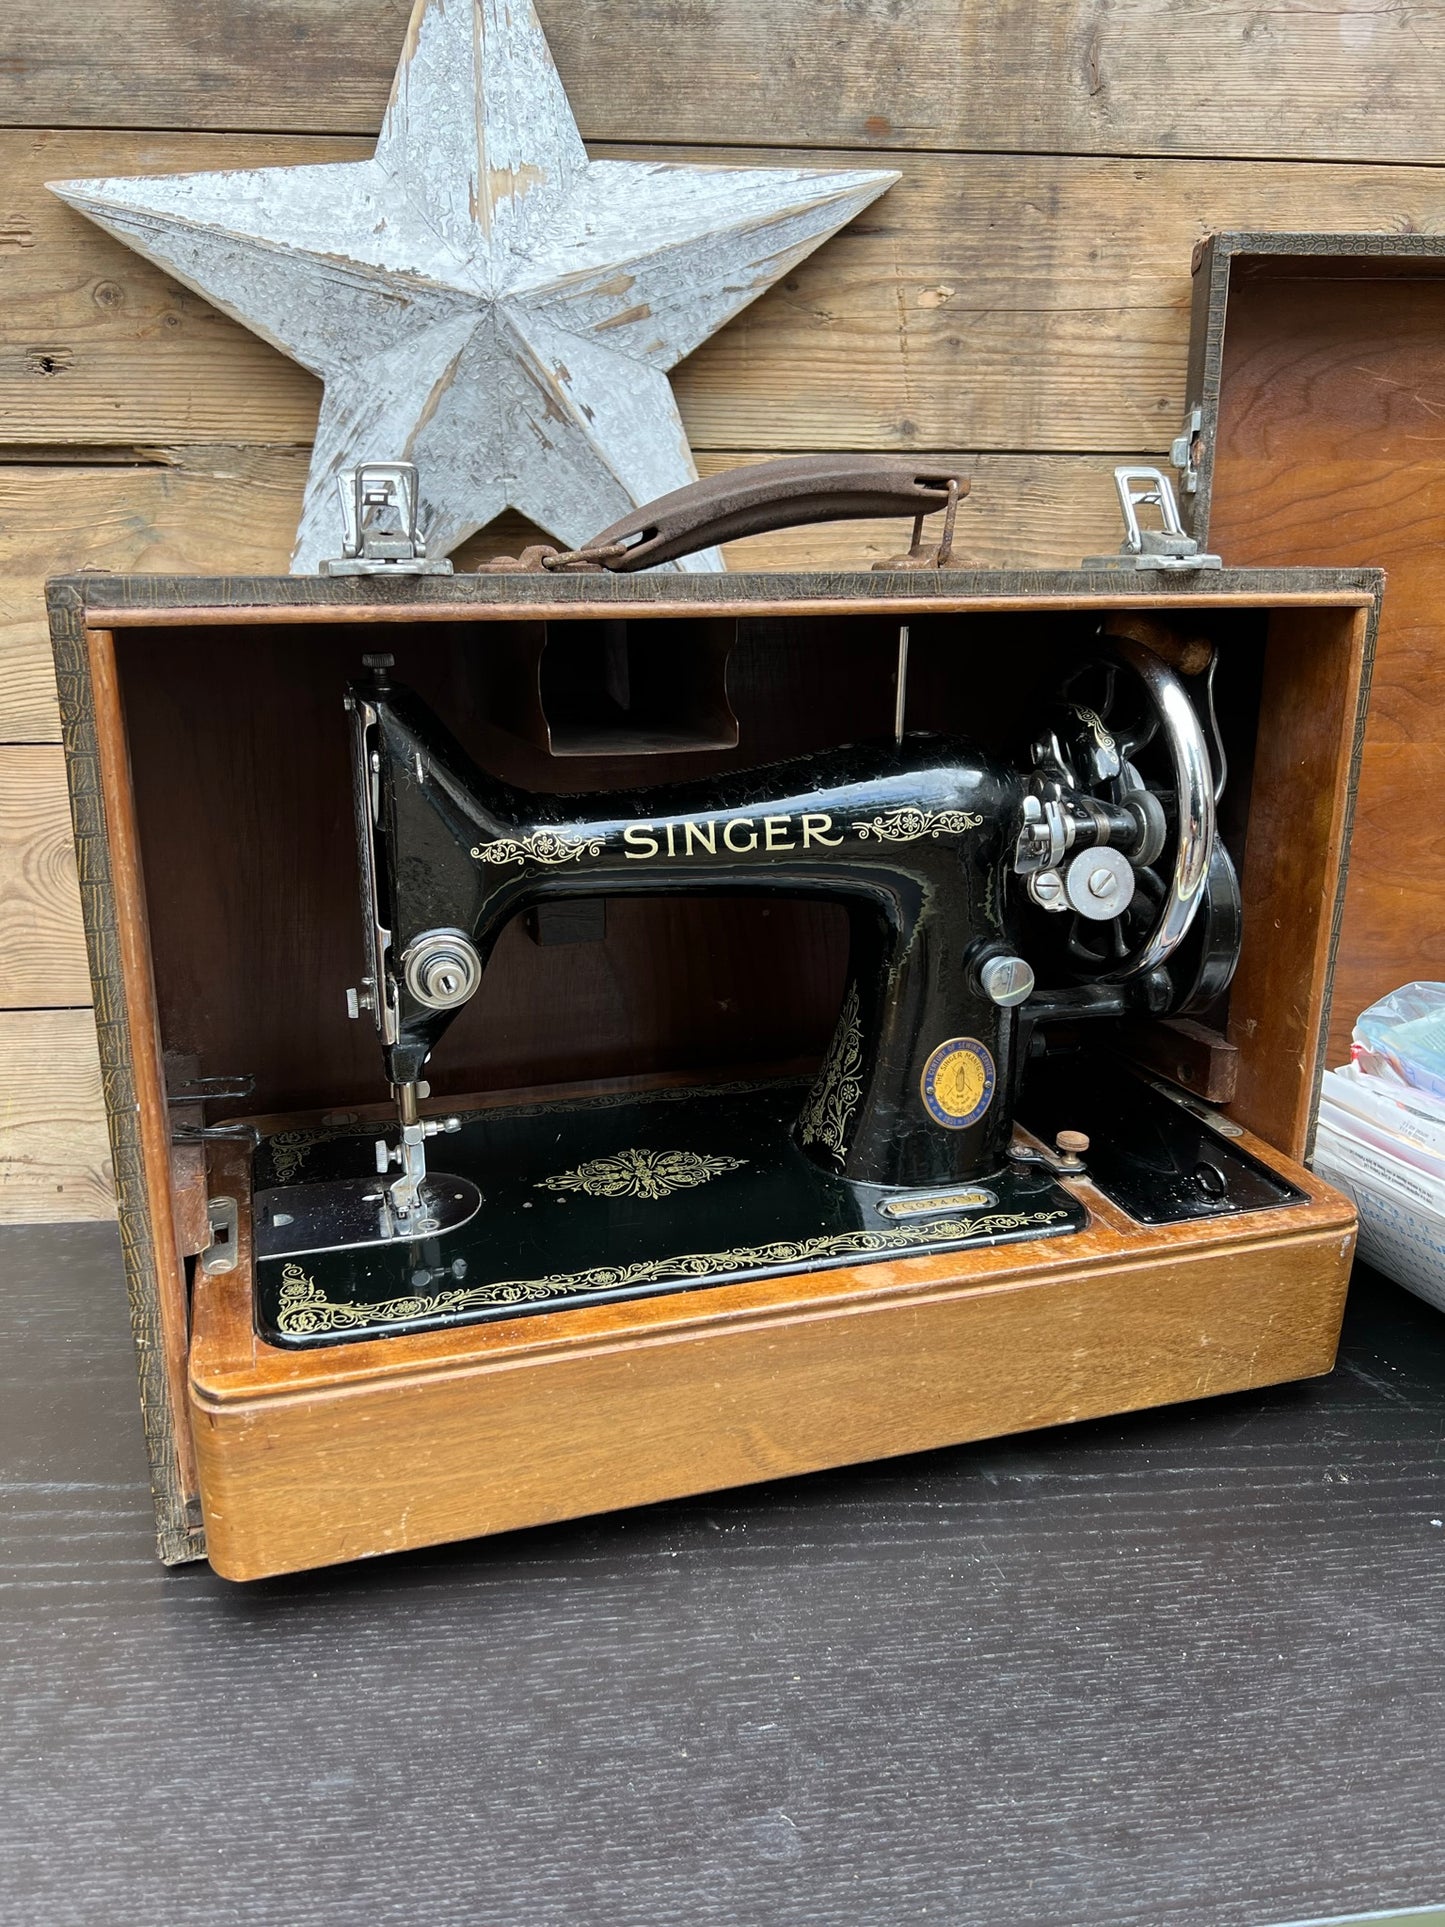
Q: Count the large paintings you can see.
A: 0